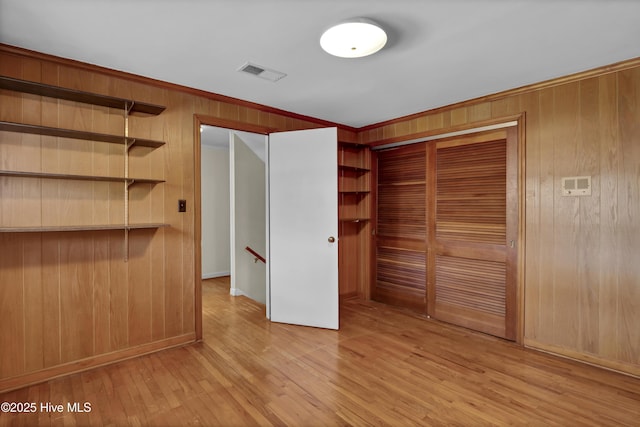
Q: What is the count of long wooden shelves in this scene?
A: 4